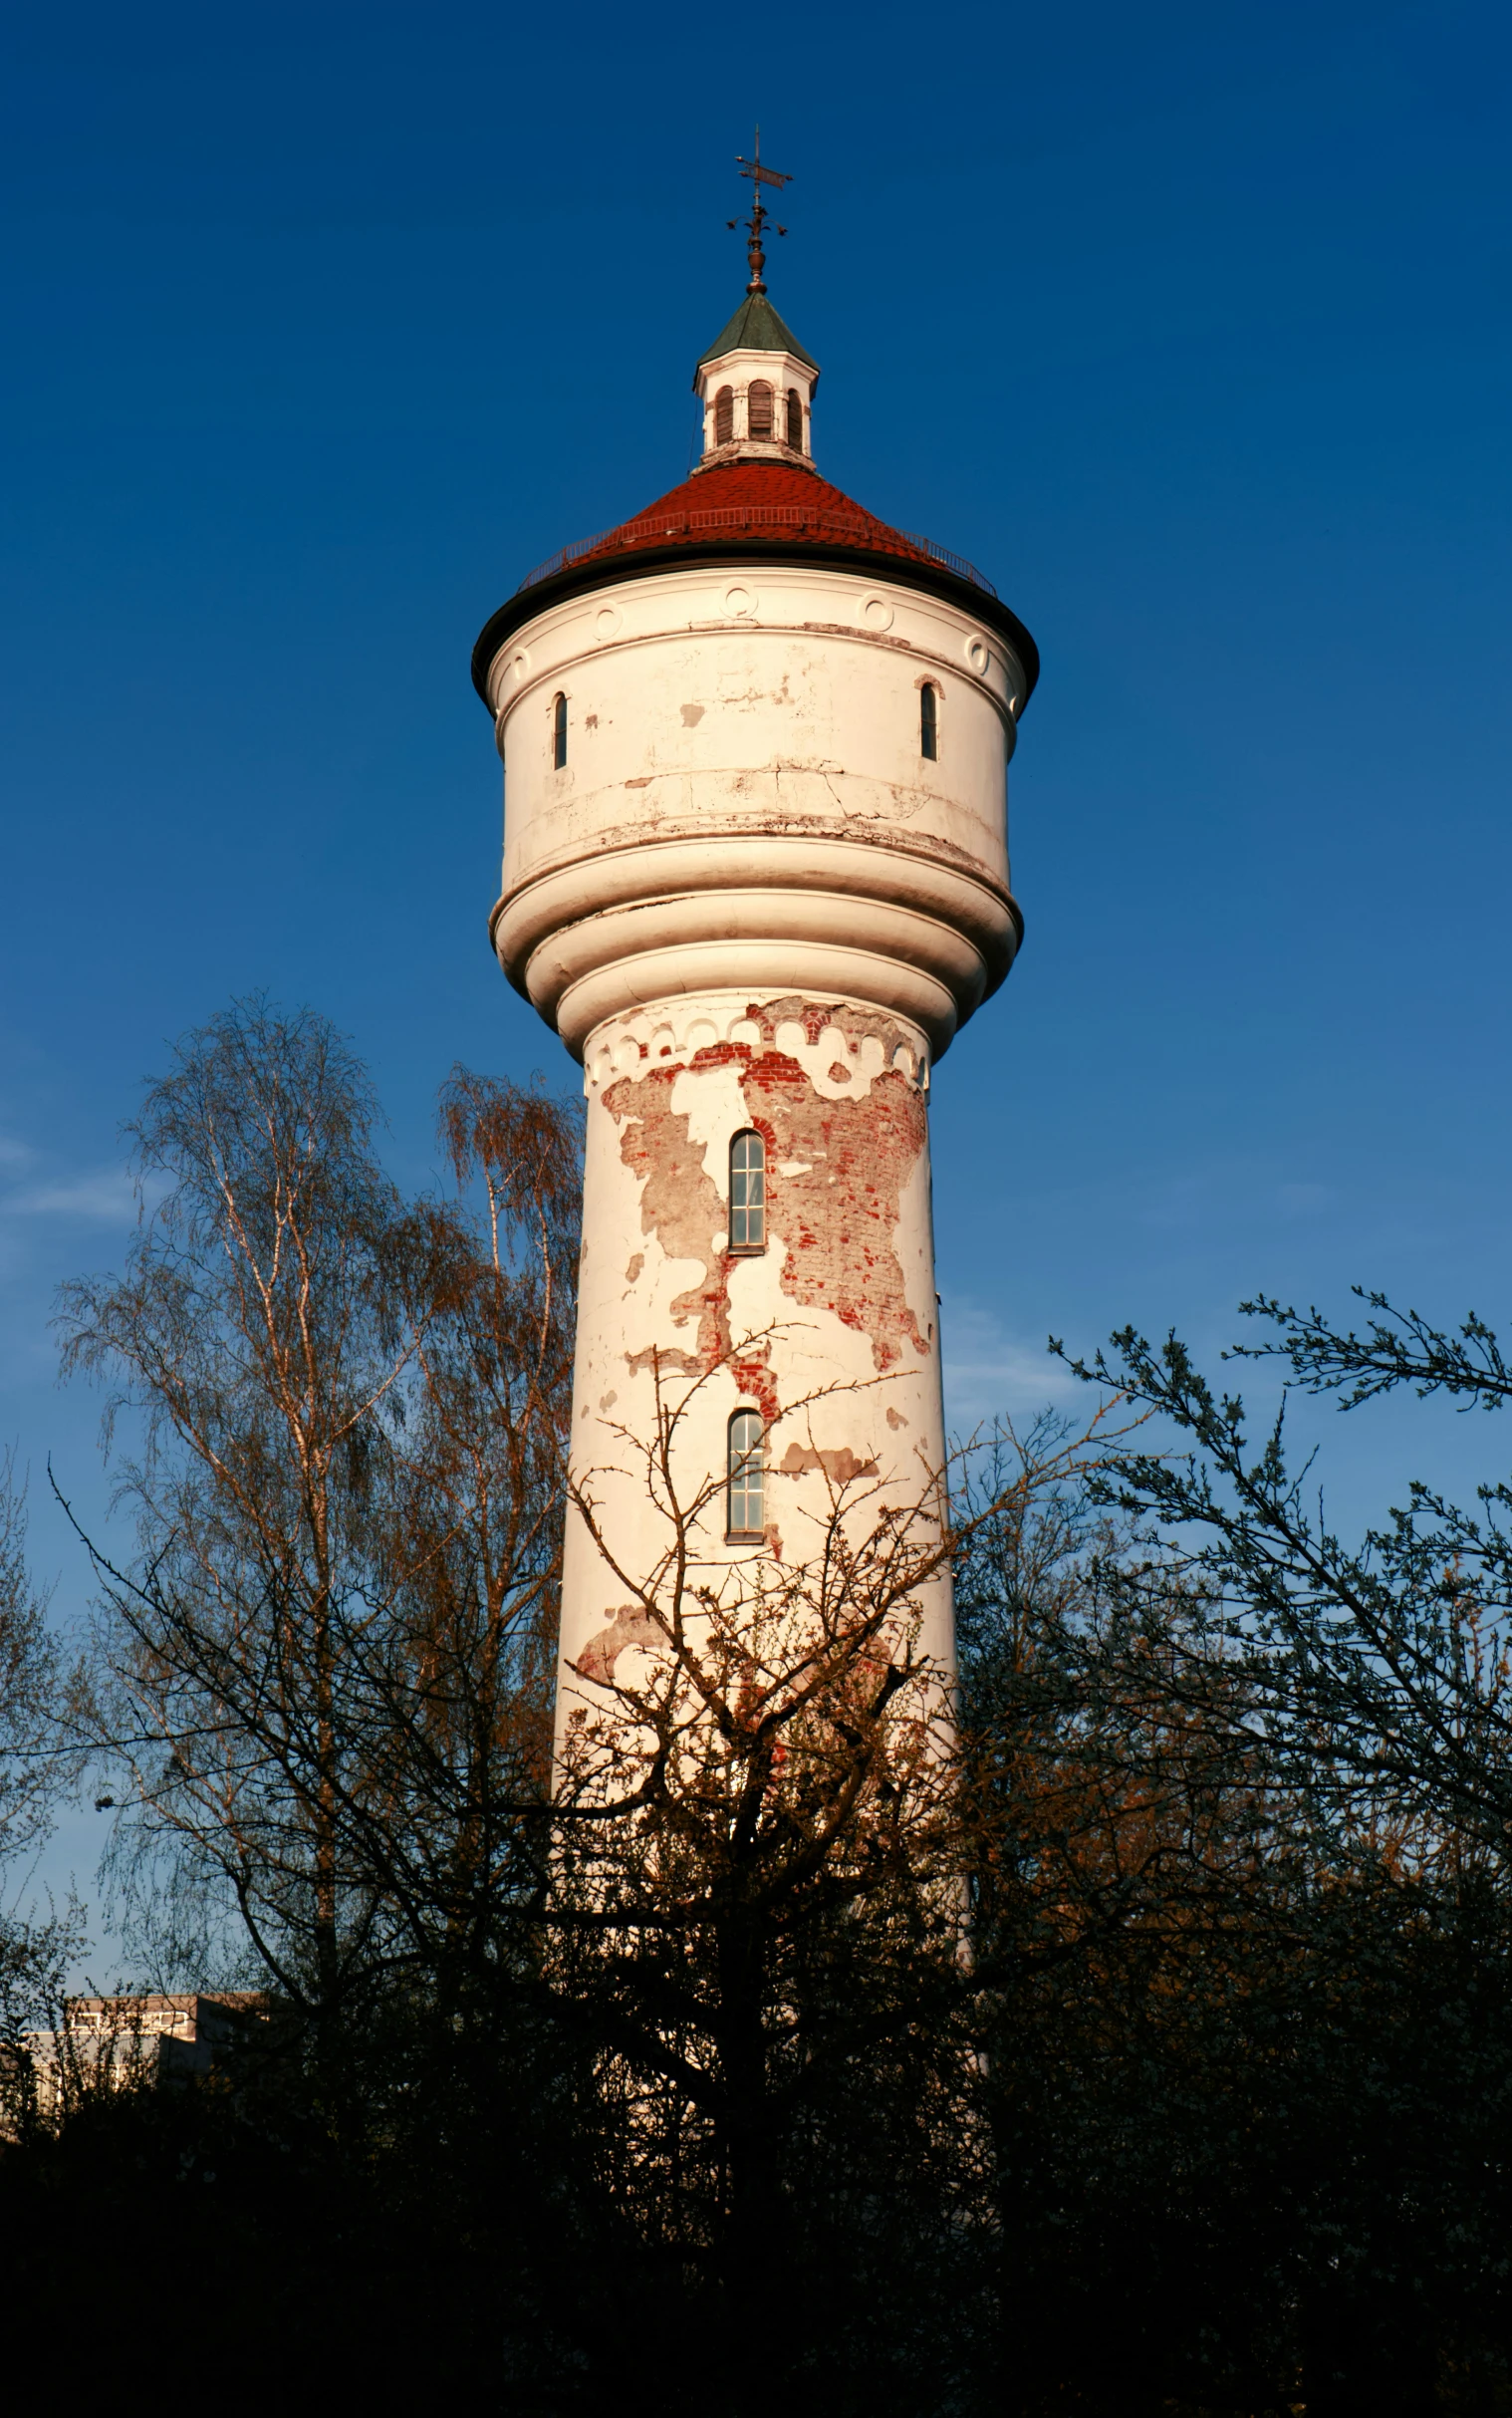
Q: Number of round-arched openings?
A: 7